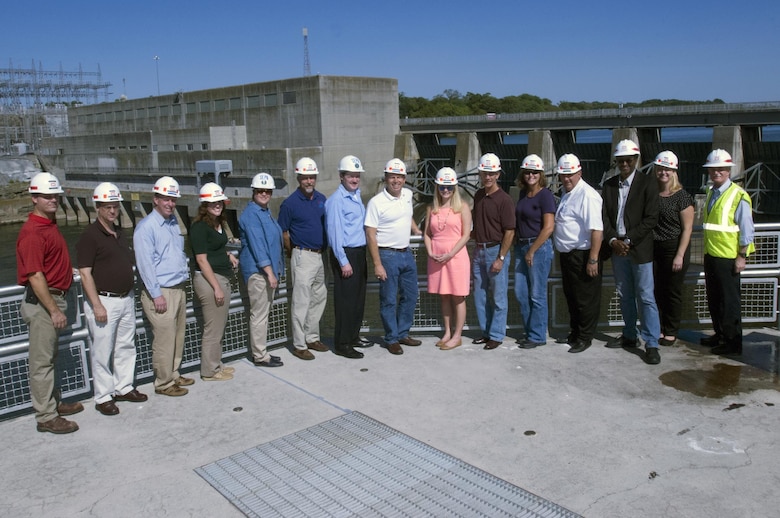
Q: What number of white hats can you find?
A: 15